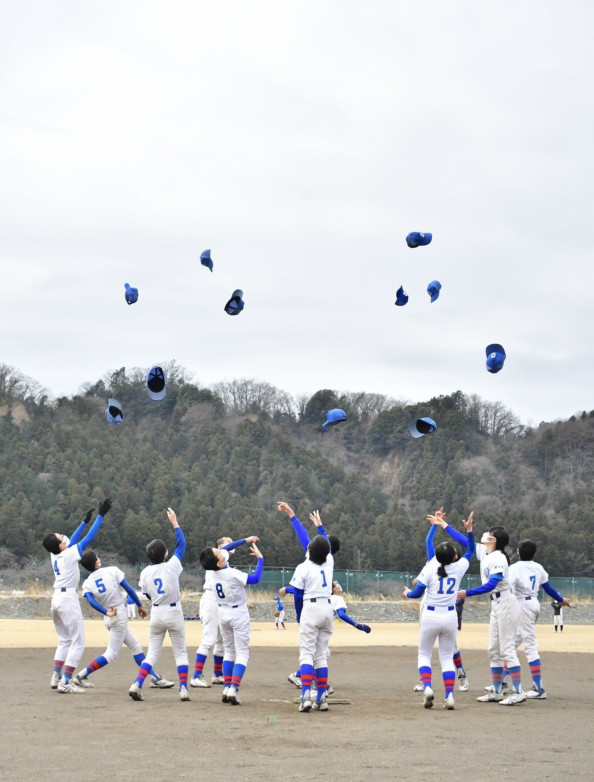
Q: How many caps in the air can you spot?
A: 11